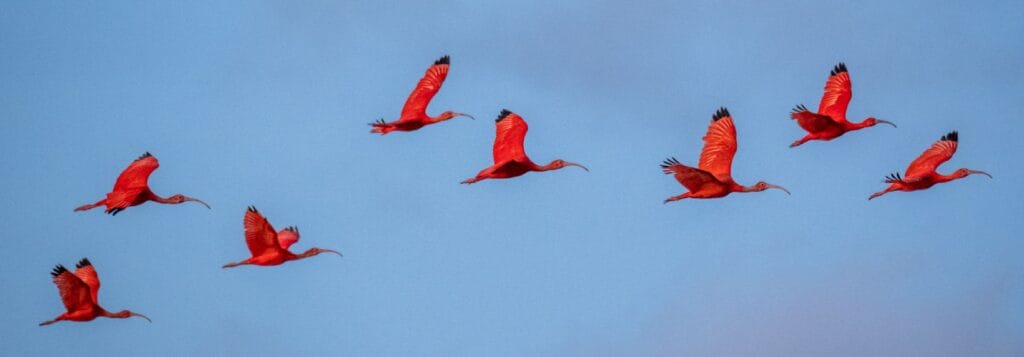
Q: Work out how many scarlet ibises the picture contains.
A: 8